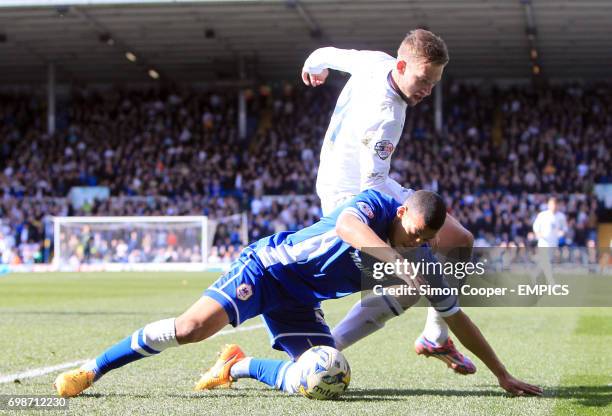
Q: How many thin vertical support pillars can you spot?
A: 3